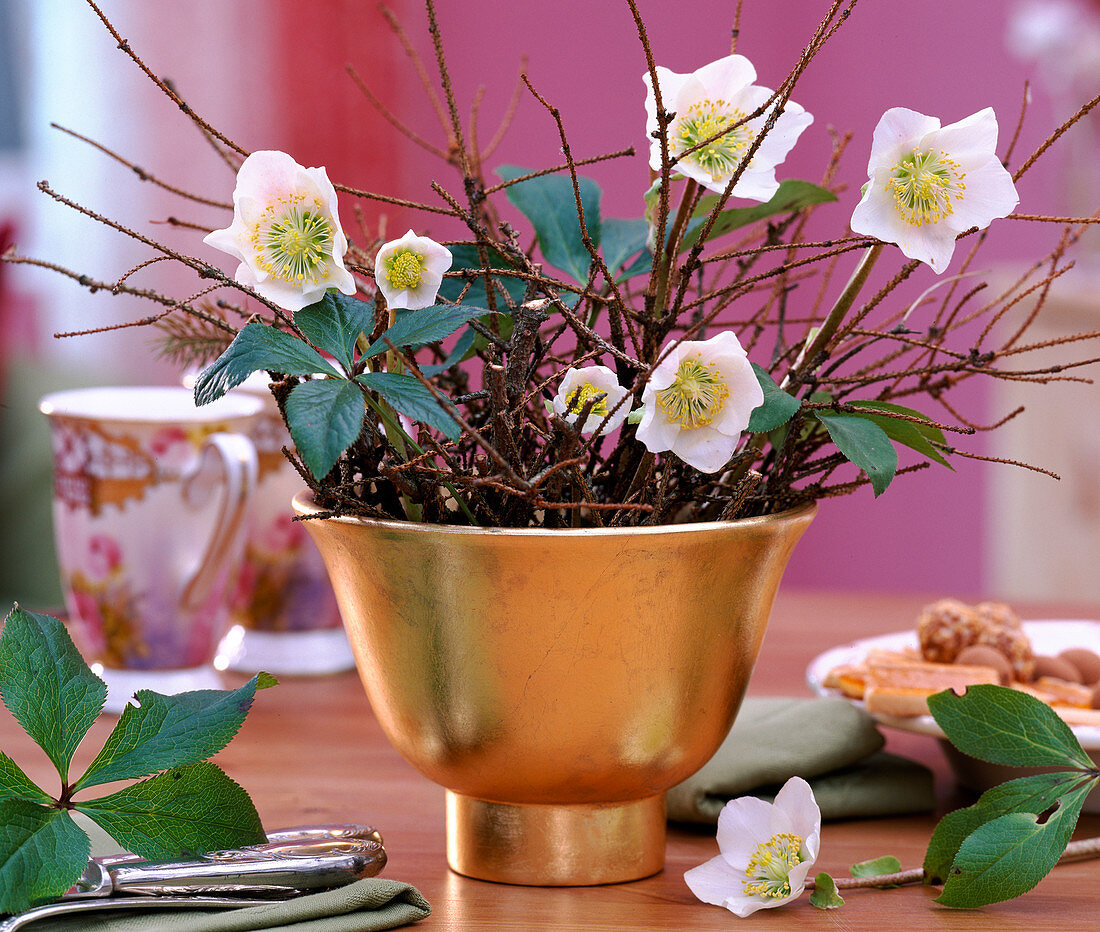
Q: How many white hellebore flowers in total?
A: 7